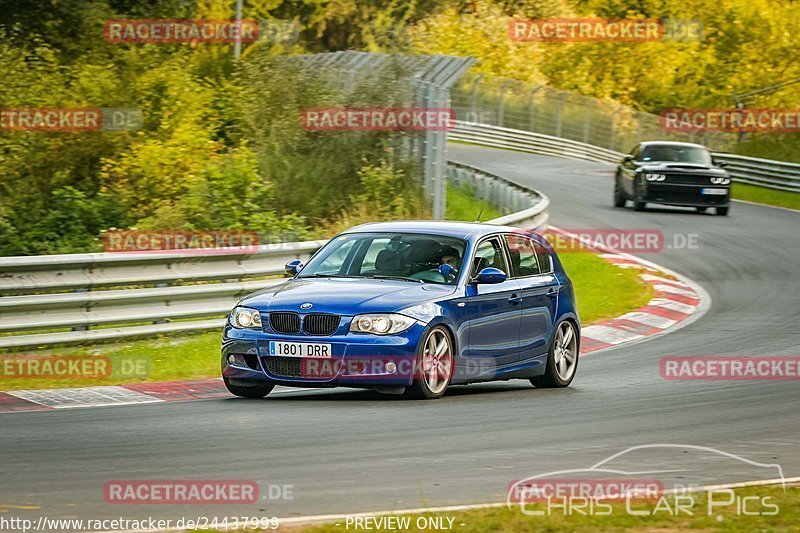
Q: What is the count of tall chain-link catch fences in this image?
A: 2